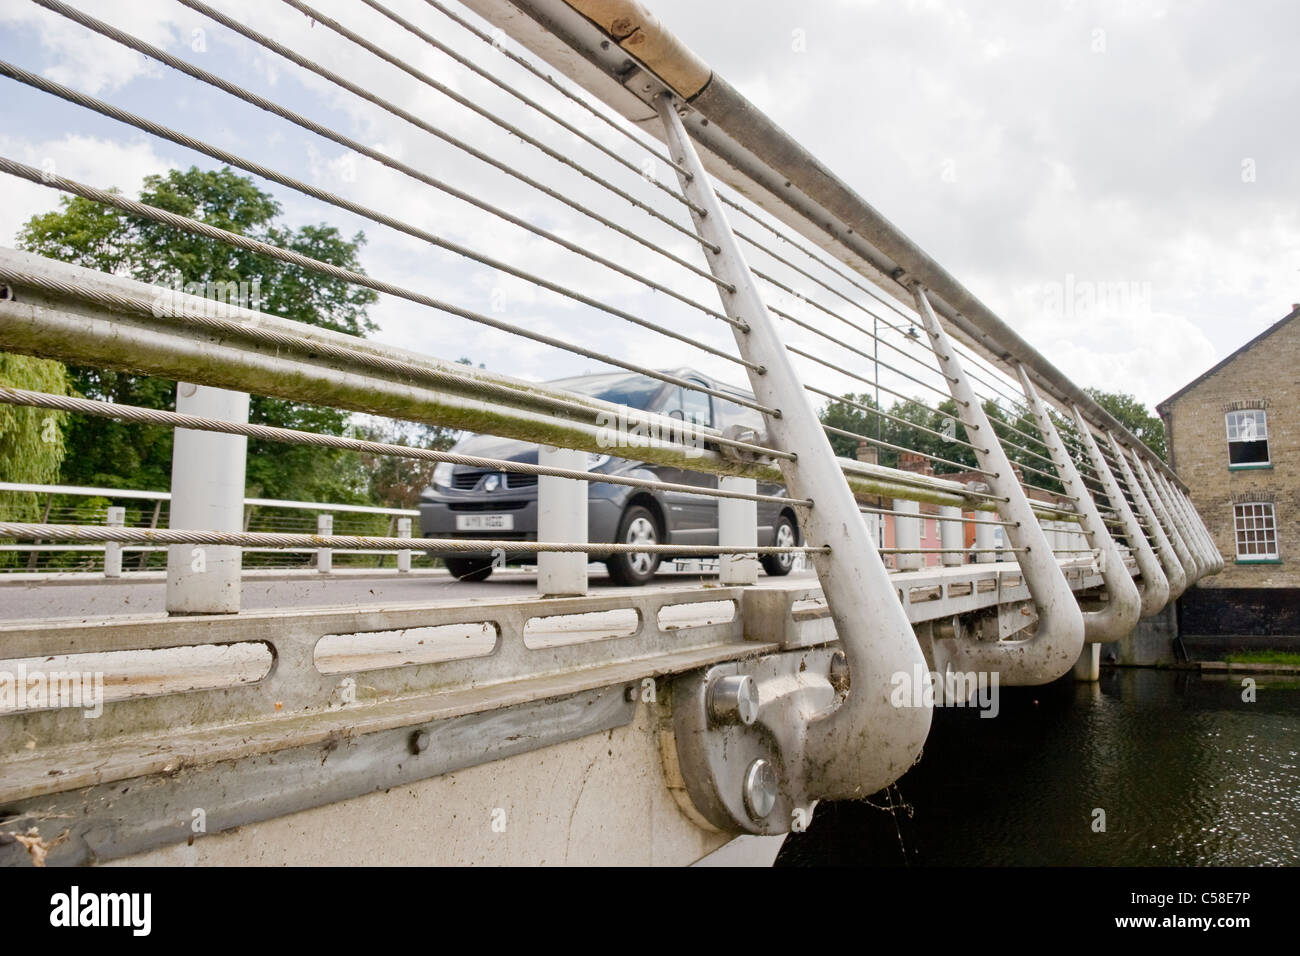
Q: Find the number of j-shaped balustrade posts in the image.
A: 11